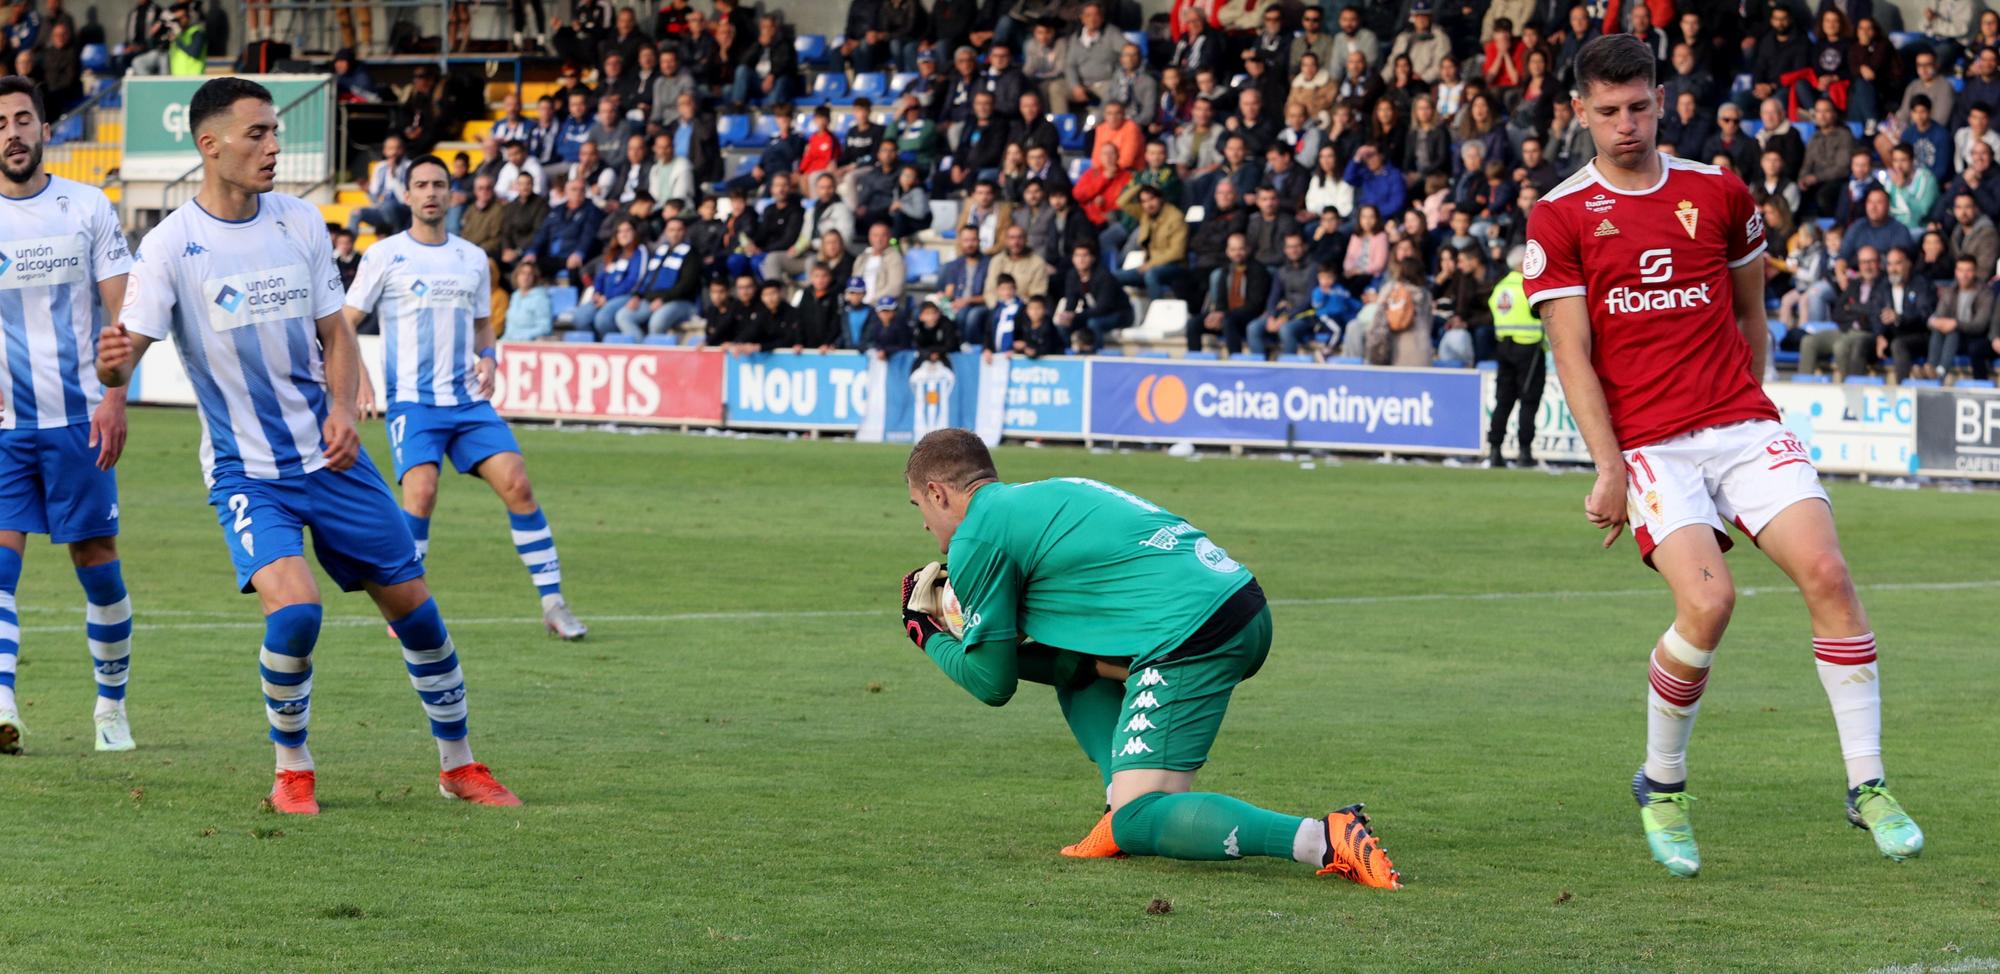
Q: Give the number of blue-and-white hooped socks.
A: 6